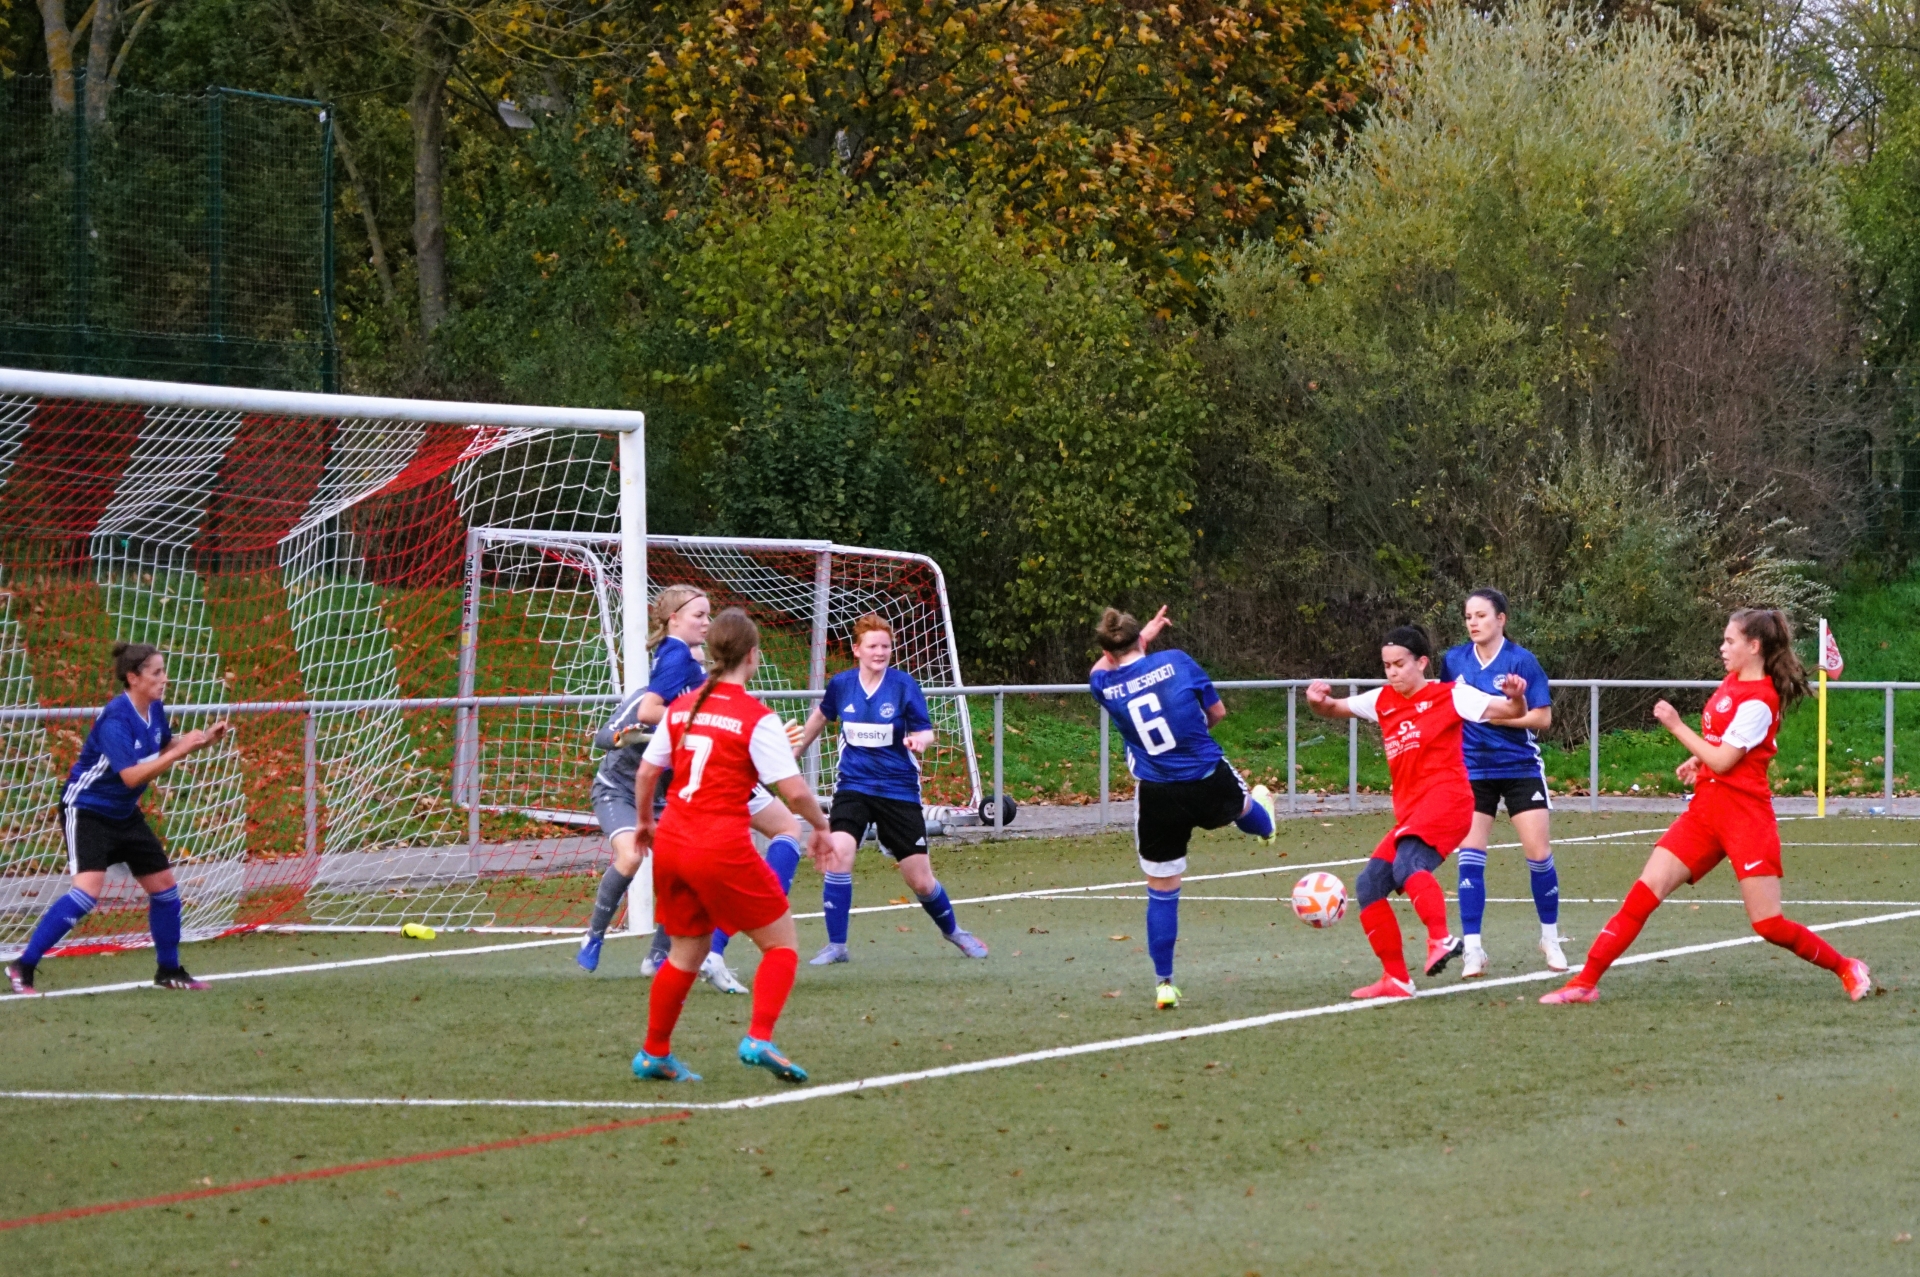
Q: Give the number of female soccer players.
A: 9